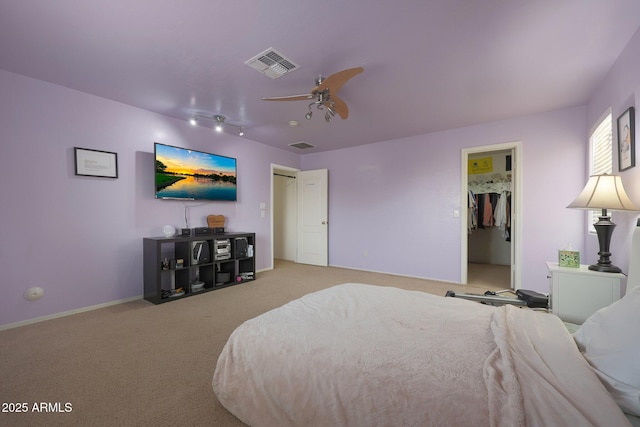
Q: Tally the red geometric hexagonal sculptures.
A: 0